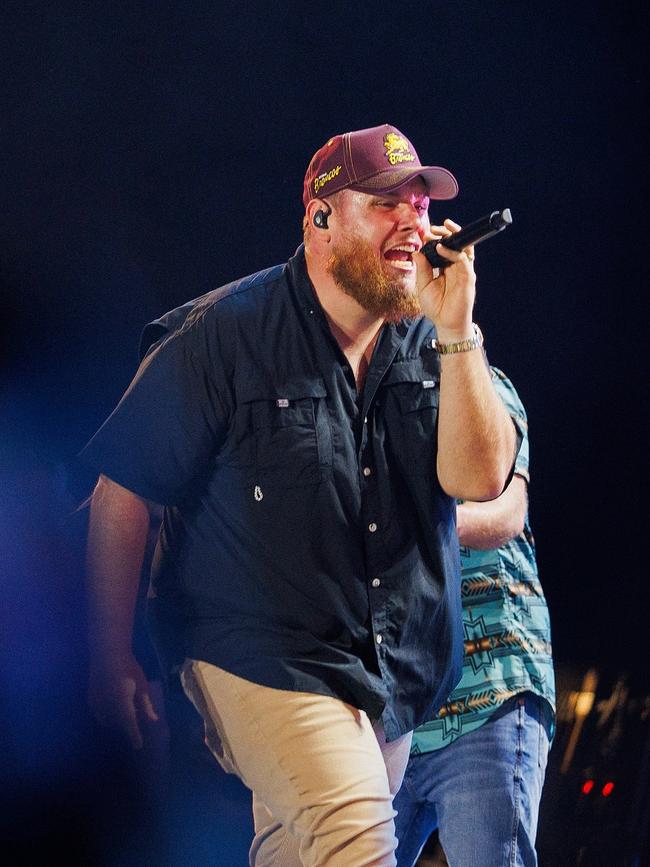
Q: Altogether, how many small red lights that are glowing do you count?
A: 2